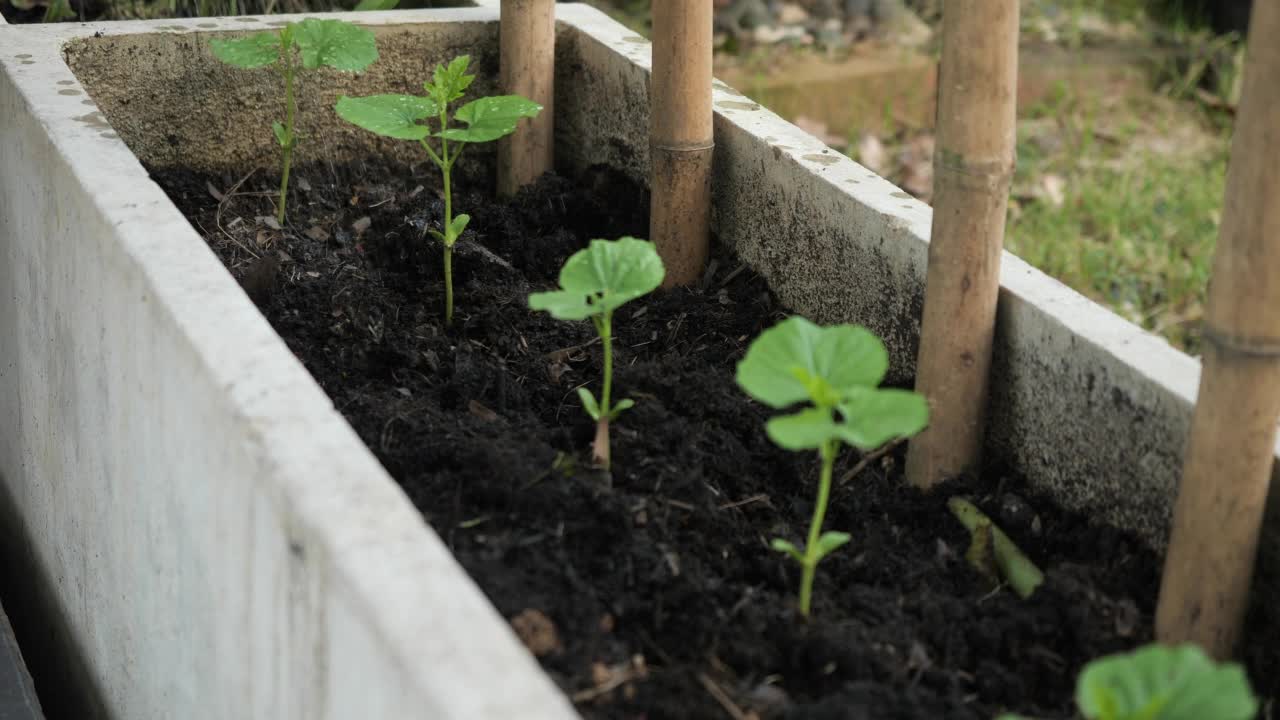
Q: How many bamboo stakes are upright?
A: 4